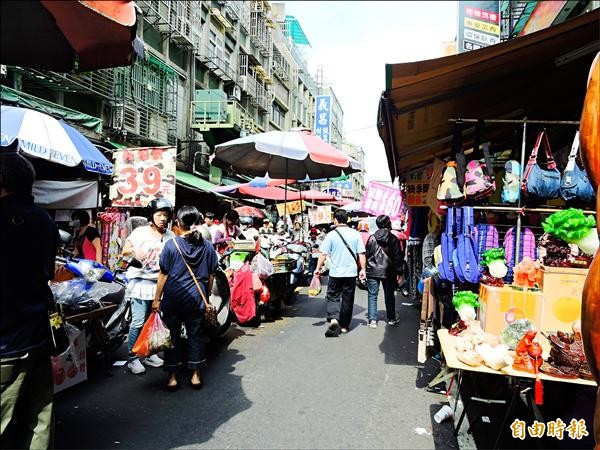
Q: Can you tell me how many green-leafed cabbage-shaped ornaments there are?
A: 3